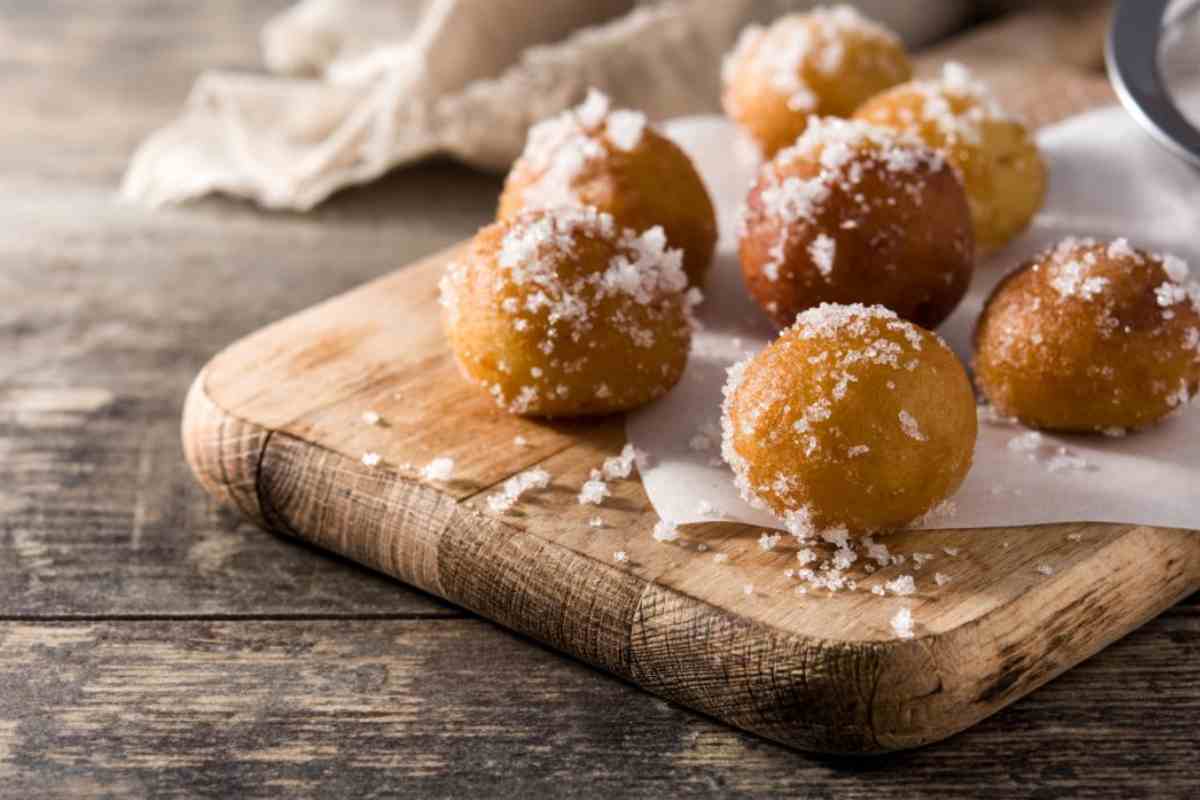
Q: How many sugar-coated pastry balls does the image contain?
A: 7